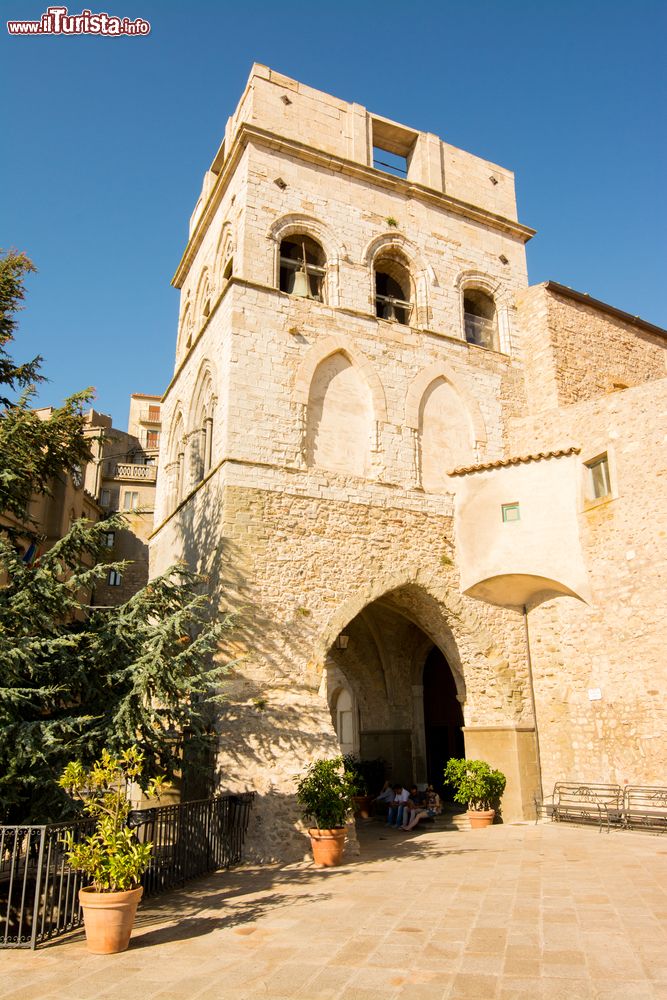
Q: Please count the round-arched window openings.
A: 3